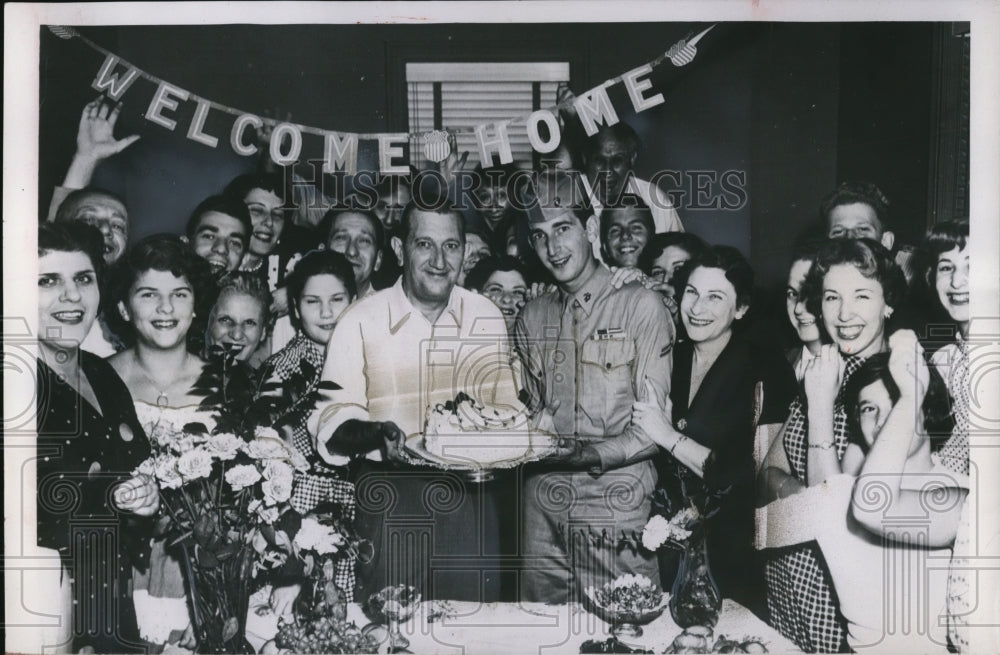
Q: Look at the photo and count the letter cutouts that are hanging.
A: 11